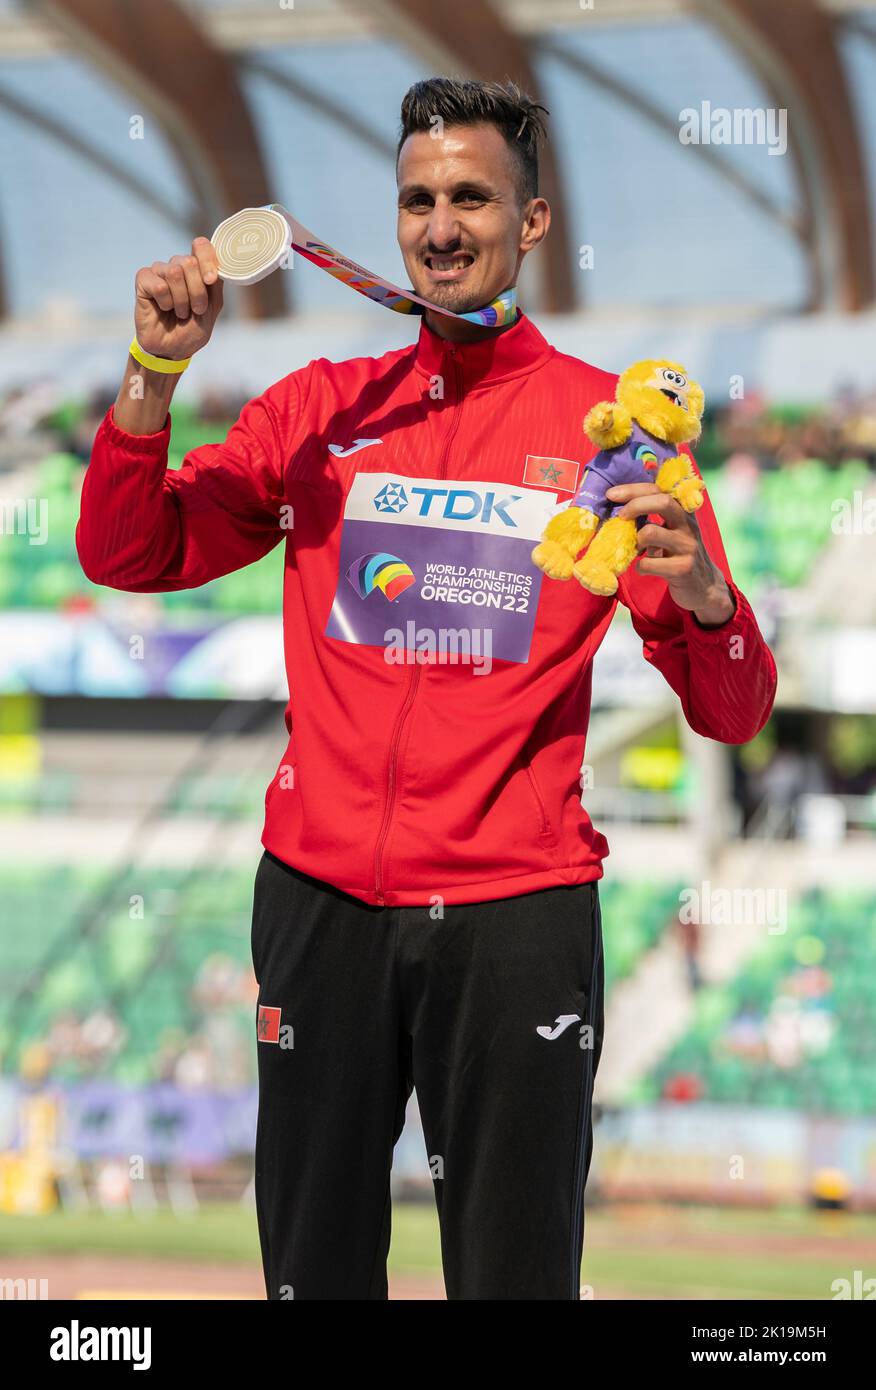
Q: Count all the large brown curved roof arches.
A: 3